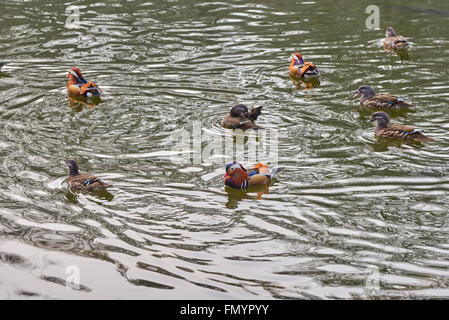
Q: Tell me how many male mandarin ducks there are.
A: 3